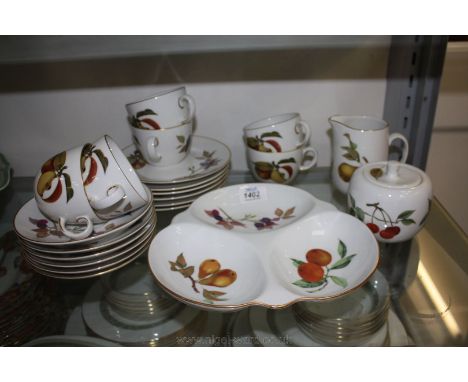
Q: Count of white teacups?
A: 6